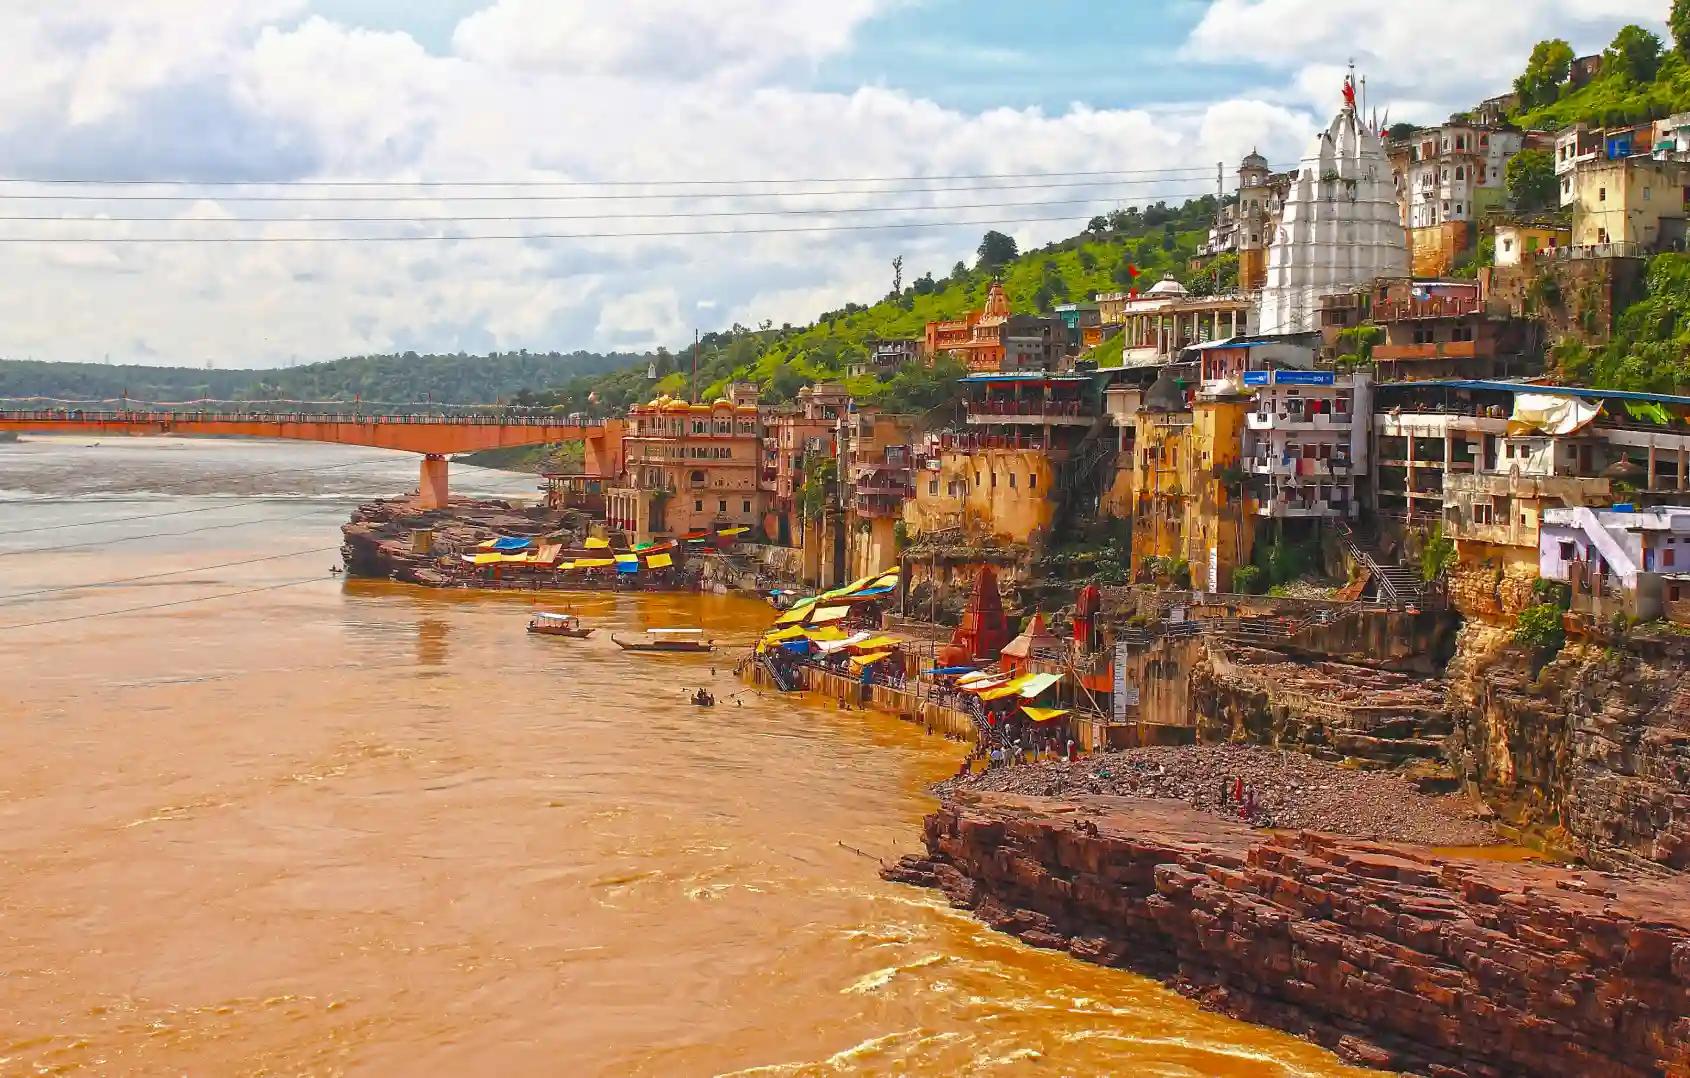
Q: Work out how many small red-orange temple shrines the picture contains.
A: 3